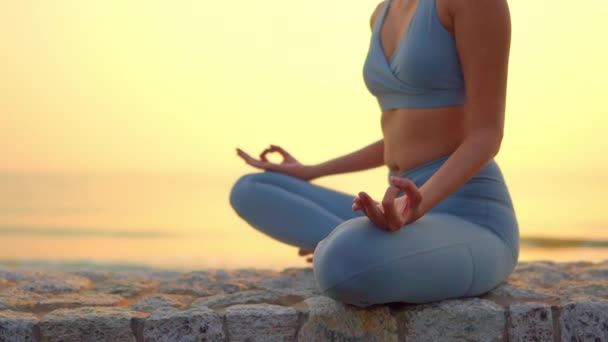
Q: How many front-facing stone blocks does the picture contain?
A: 8